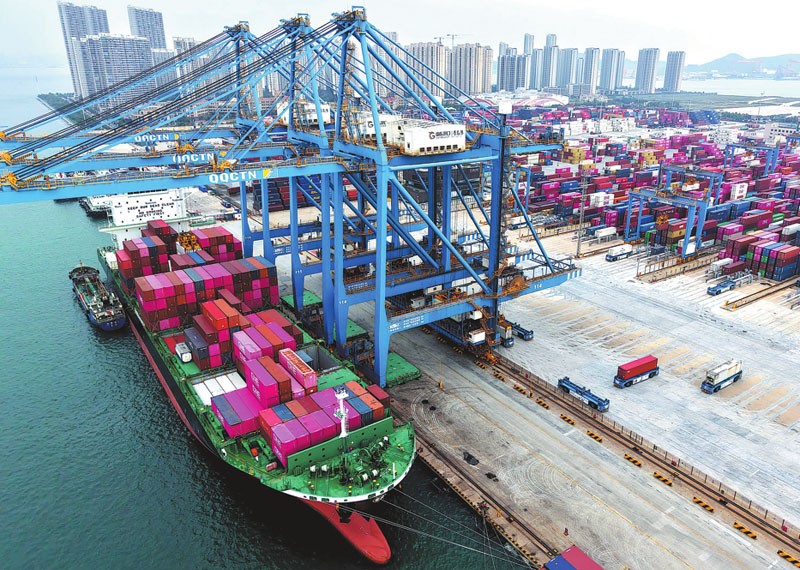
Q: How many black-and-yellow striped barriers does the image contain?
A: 14